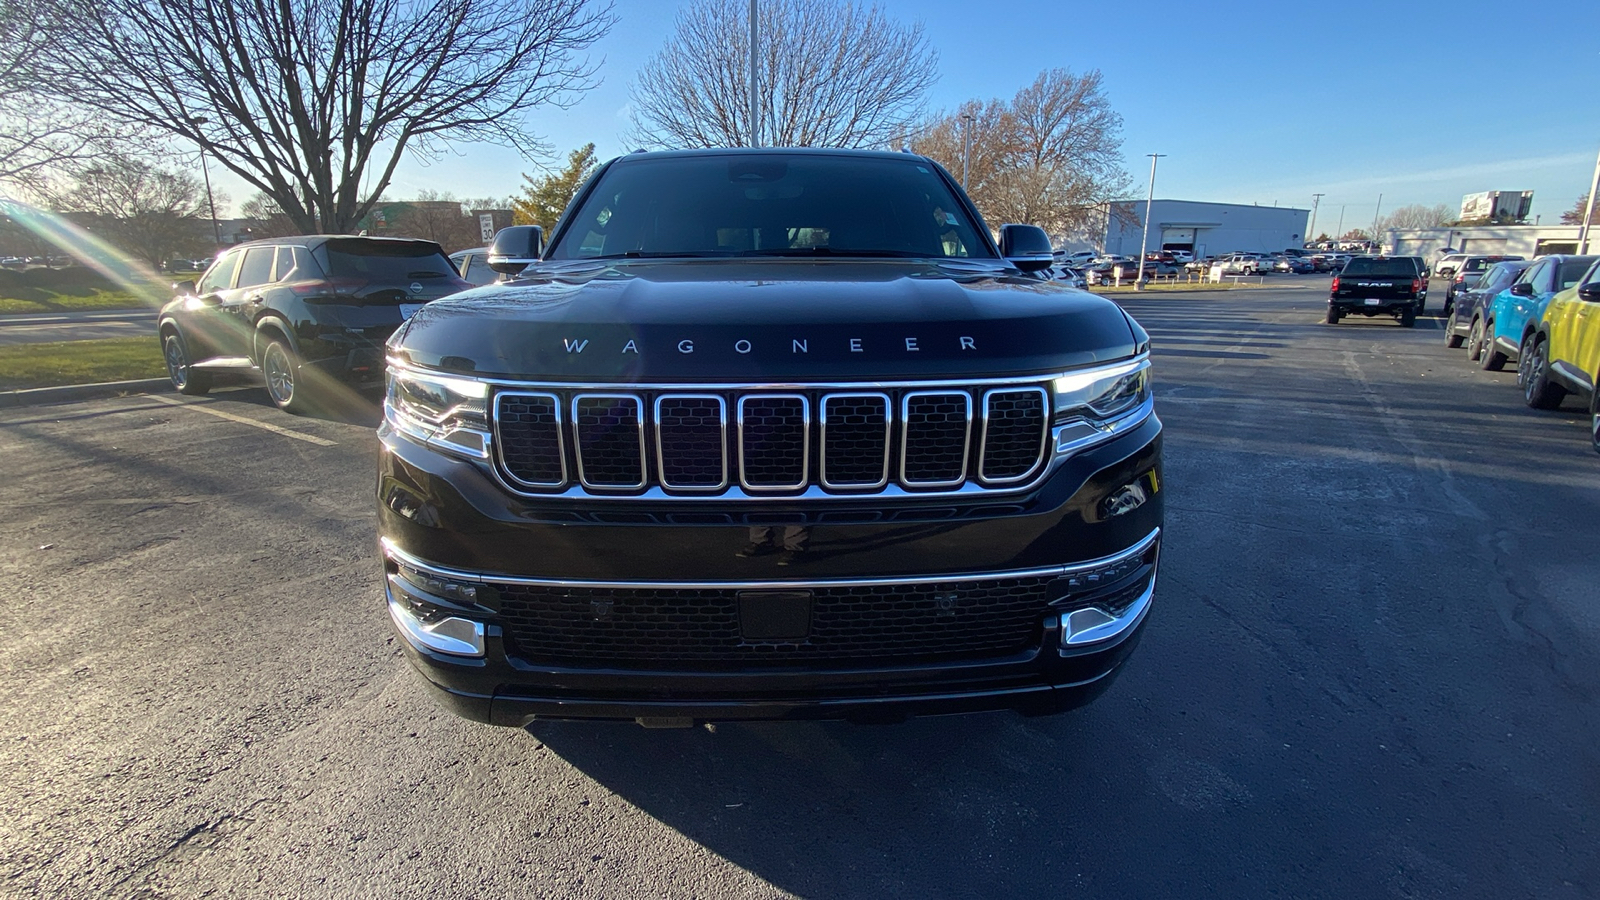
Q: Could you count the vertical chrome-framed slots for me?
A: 7